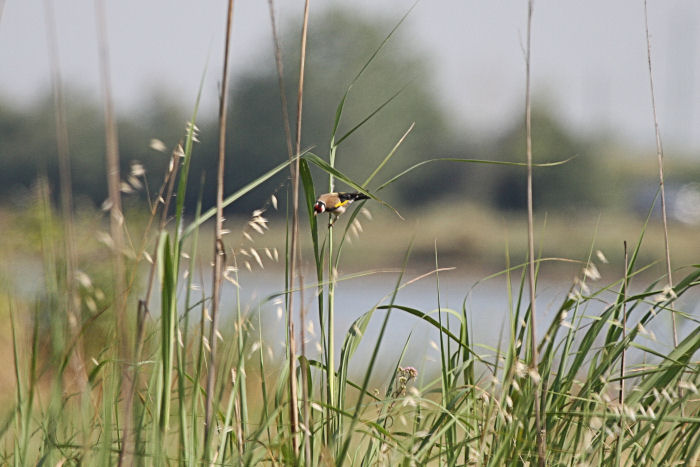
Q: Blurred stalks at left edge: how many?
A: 2